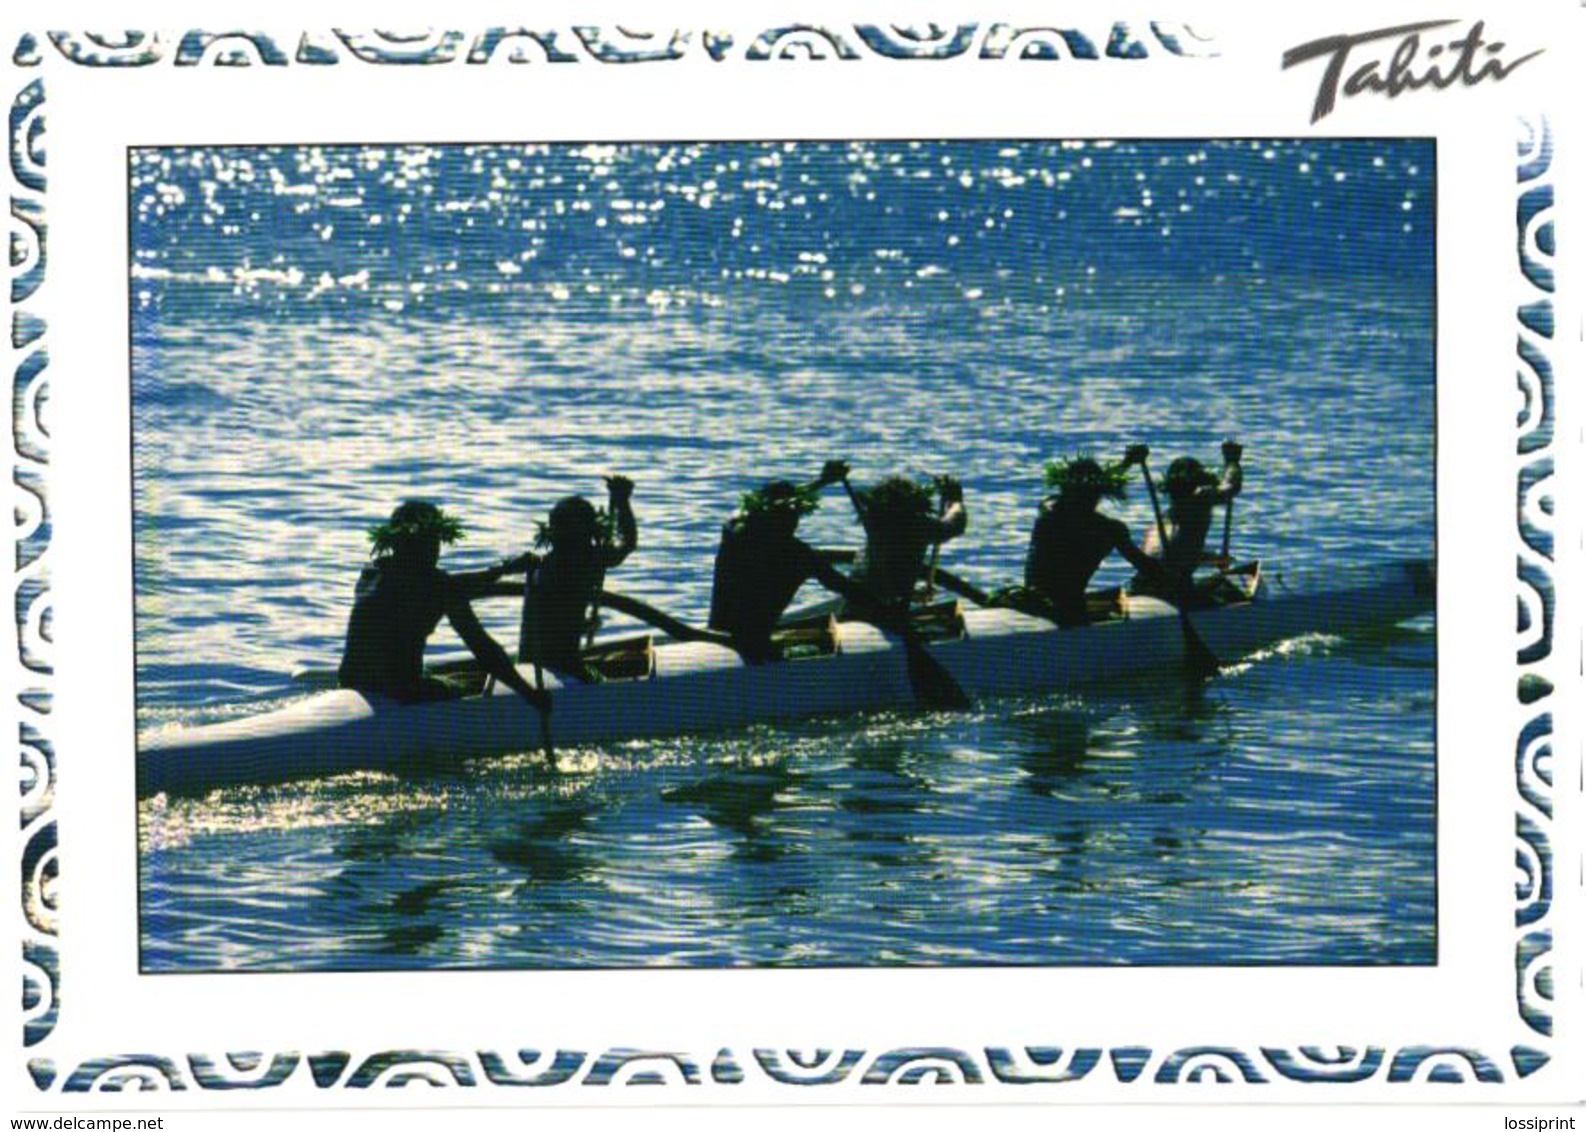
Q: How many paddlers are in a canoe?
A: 6